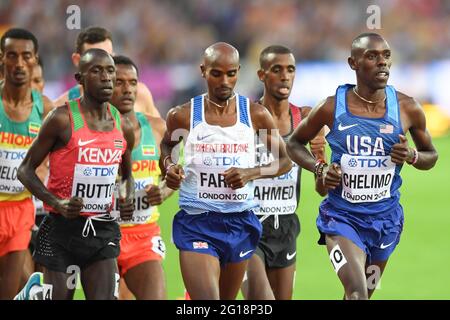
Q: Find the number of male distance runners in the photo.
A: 8